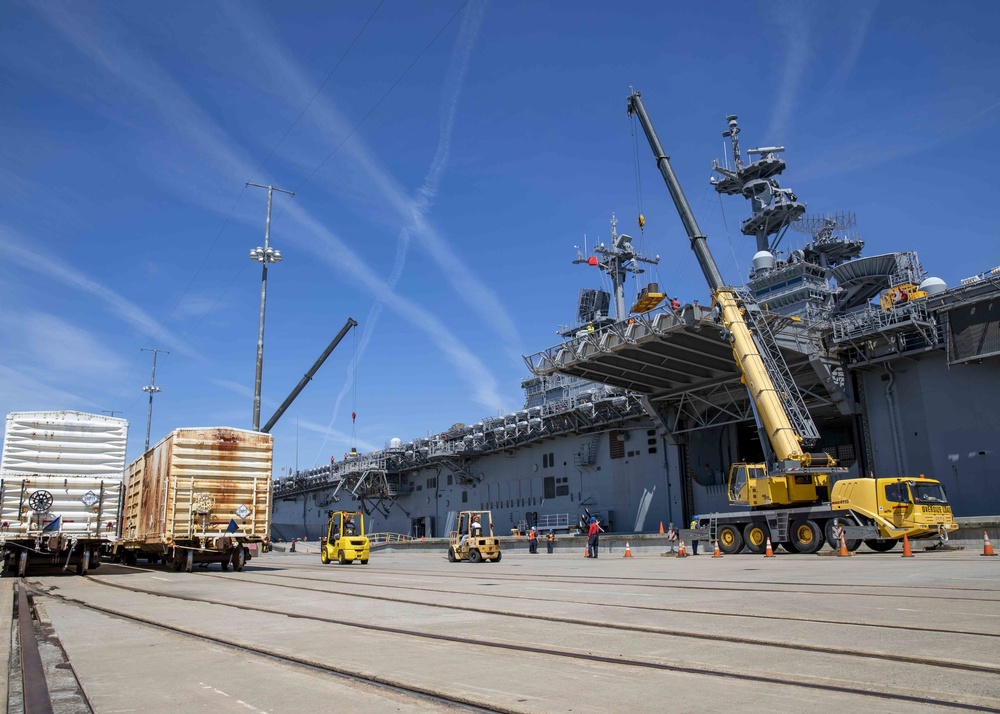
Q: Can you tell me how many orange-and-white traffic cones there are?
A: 8